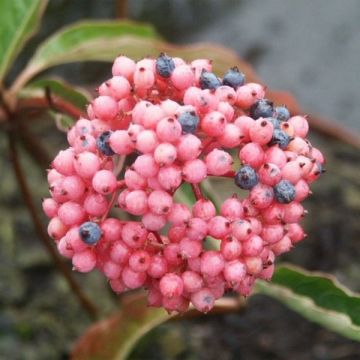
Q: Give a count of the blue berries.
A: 12